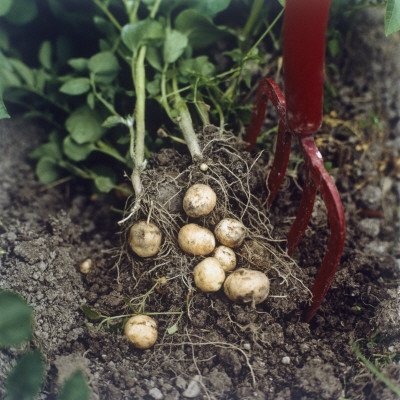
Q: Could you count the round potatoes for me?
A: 8